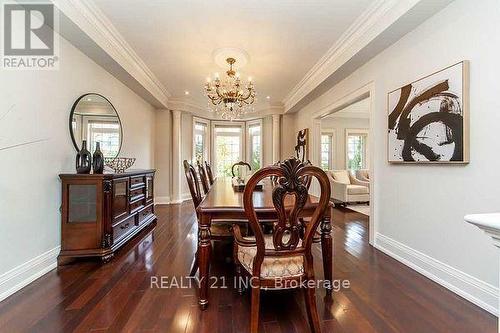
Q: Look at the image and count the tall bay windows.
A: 3